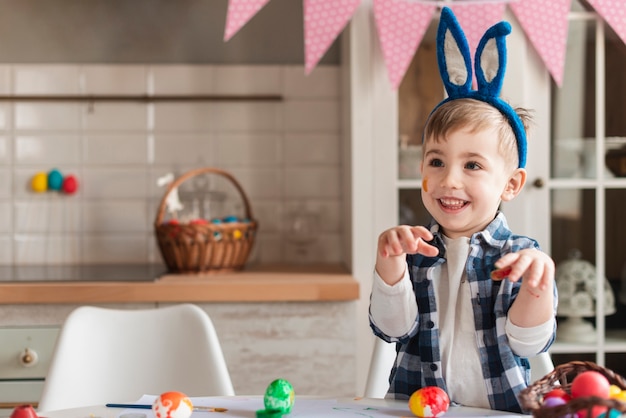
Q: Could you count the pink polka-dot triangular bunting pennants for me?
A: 6